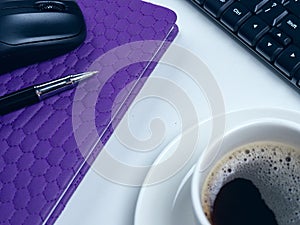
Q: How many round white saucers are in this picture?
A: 1